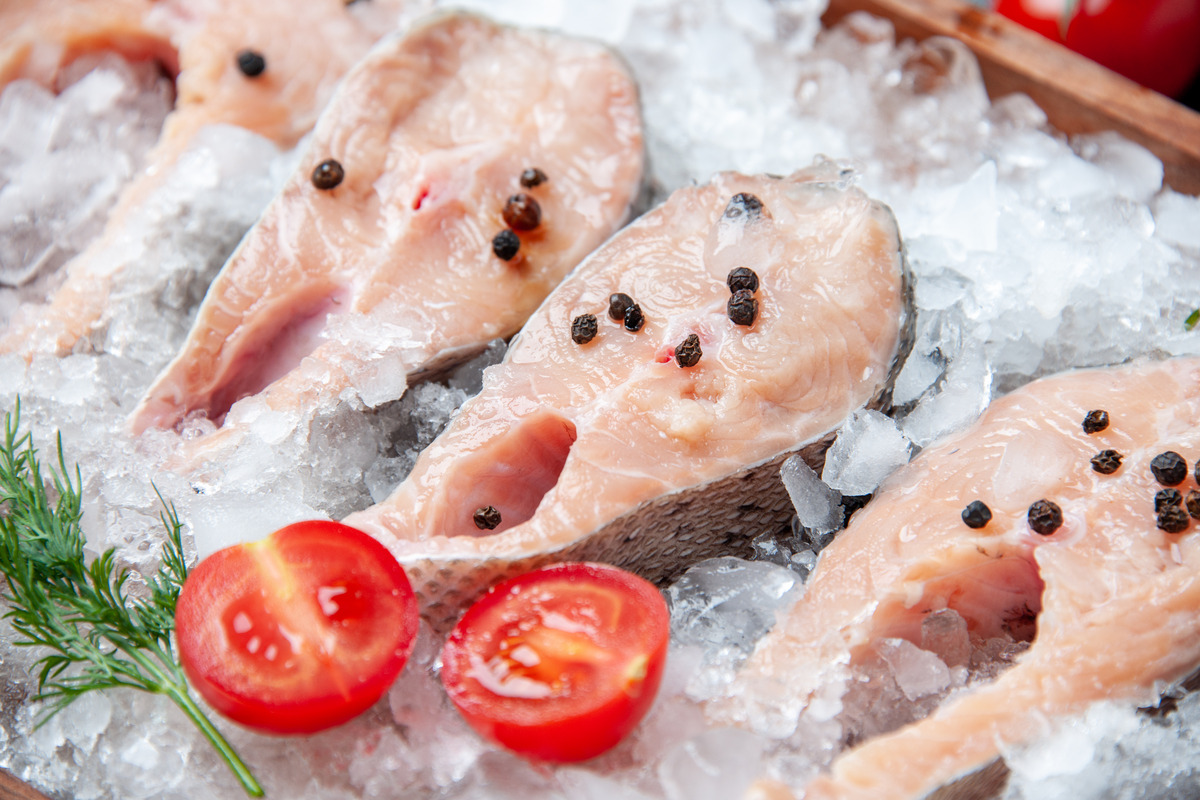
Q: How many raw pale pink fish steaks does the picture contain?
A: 4